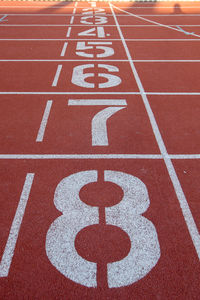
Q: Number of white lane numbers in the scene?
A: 8